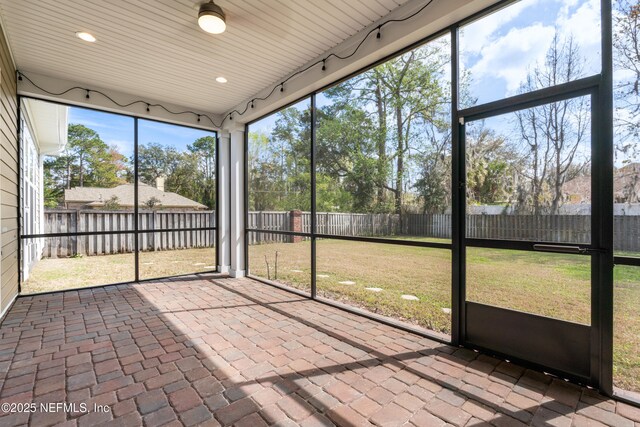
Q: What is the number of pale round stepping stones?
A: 6